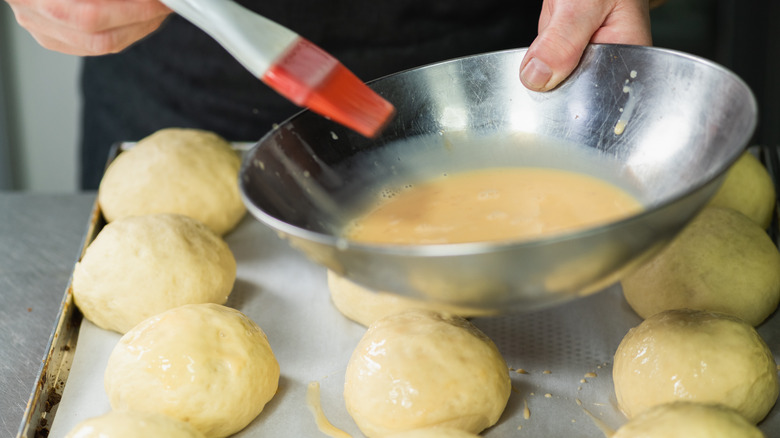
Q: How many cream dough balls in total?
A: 11